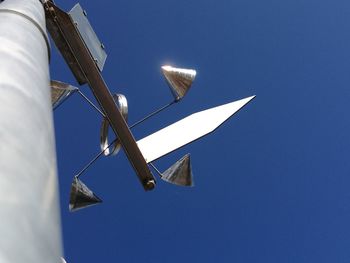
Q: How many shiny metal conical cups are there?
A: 4